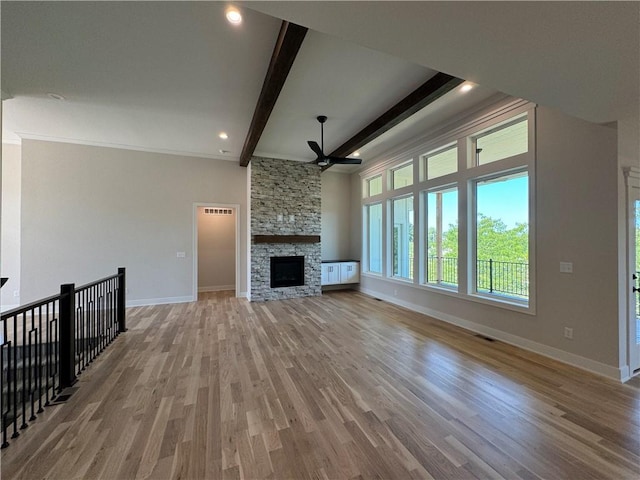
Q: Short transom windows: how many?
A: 4